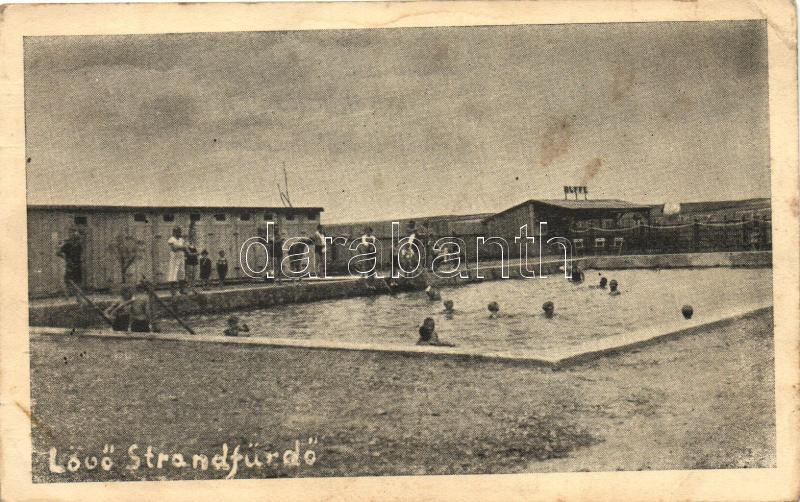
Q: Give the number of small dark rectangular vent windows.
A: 9